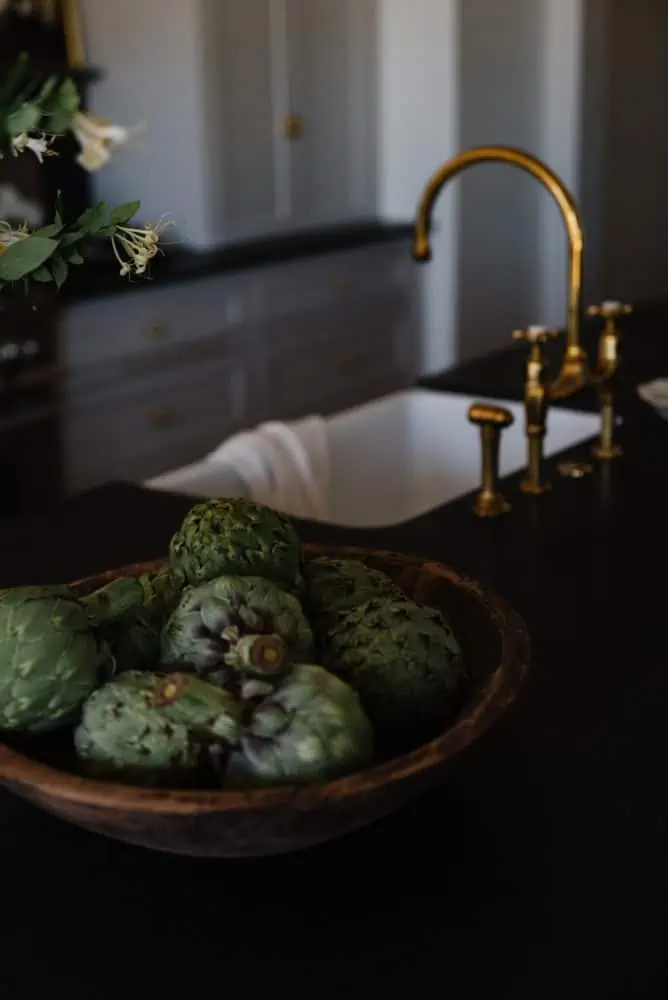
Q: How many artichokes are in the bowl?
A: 8